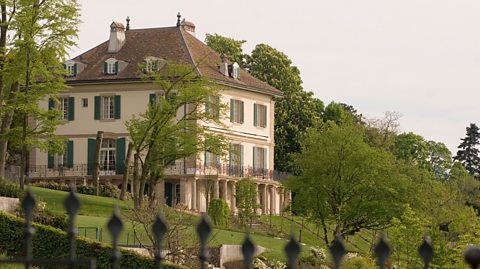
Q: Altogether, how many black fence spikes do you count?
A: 10